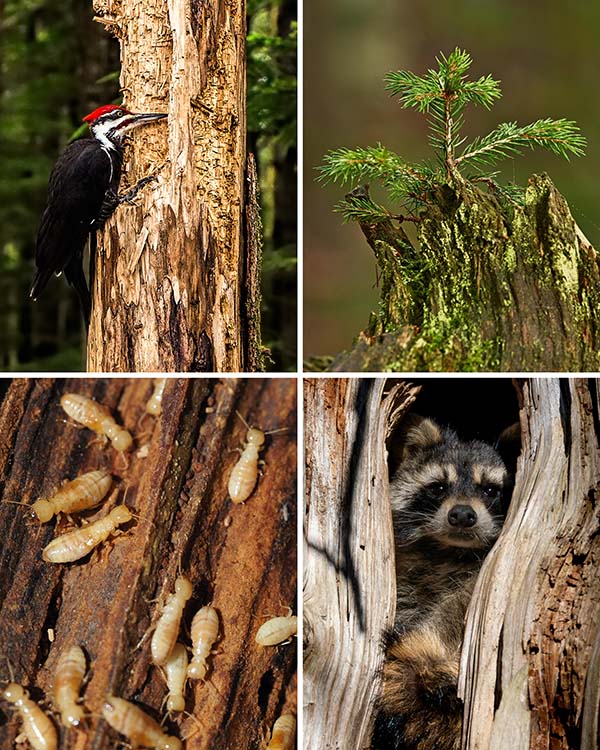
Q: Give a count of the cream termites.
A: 13